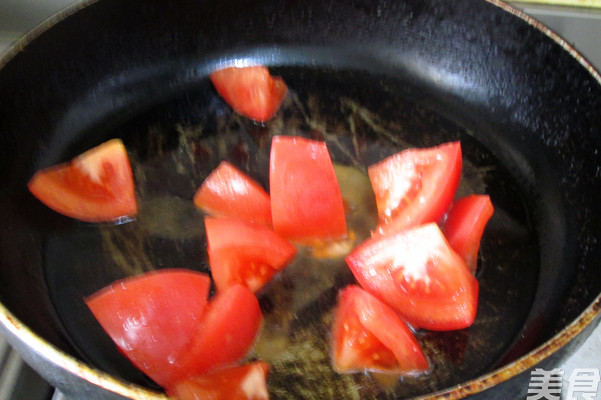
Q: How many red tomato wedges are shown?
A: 12